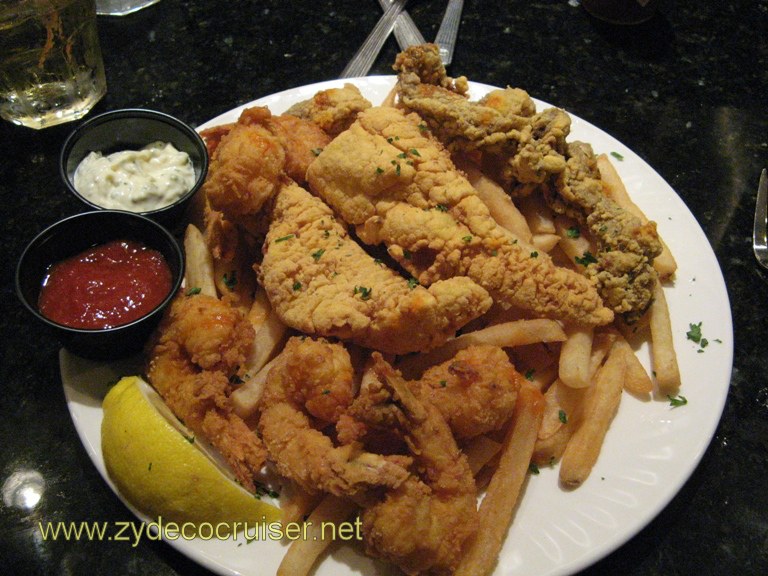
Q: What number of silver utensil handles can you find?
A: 3